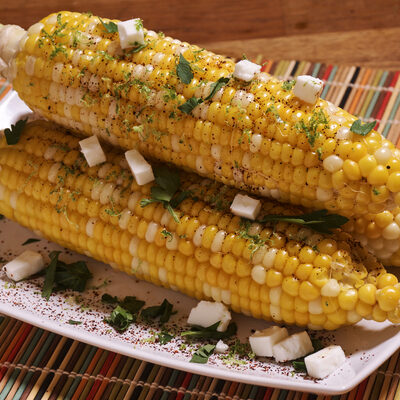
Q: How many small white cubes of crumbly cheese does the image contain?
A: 11